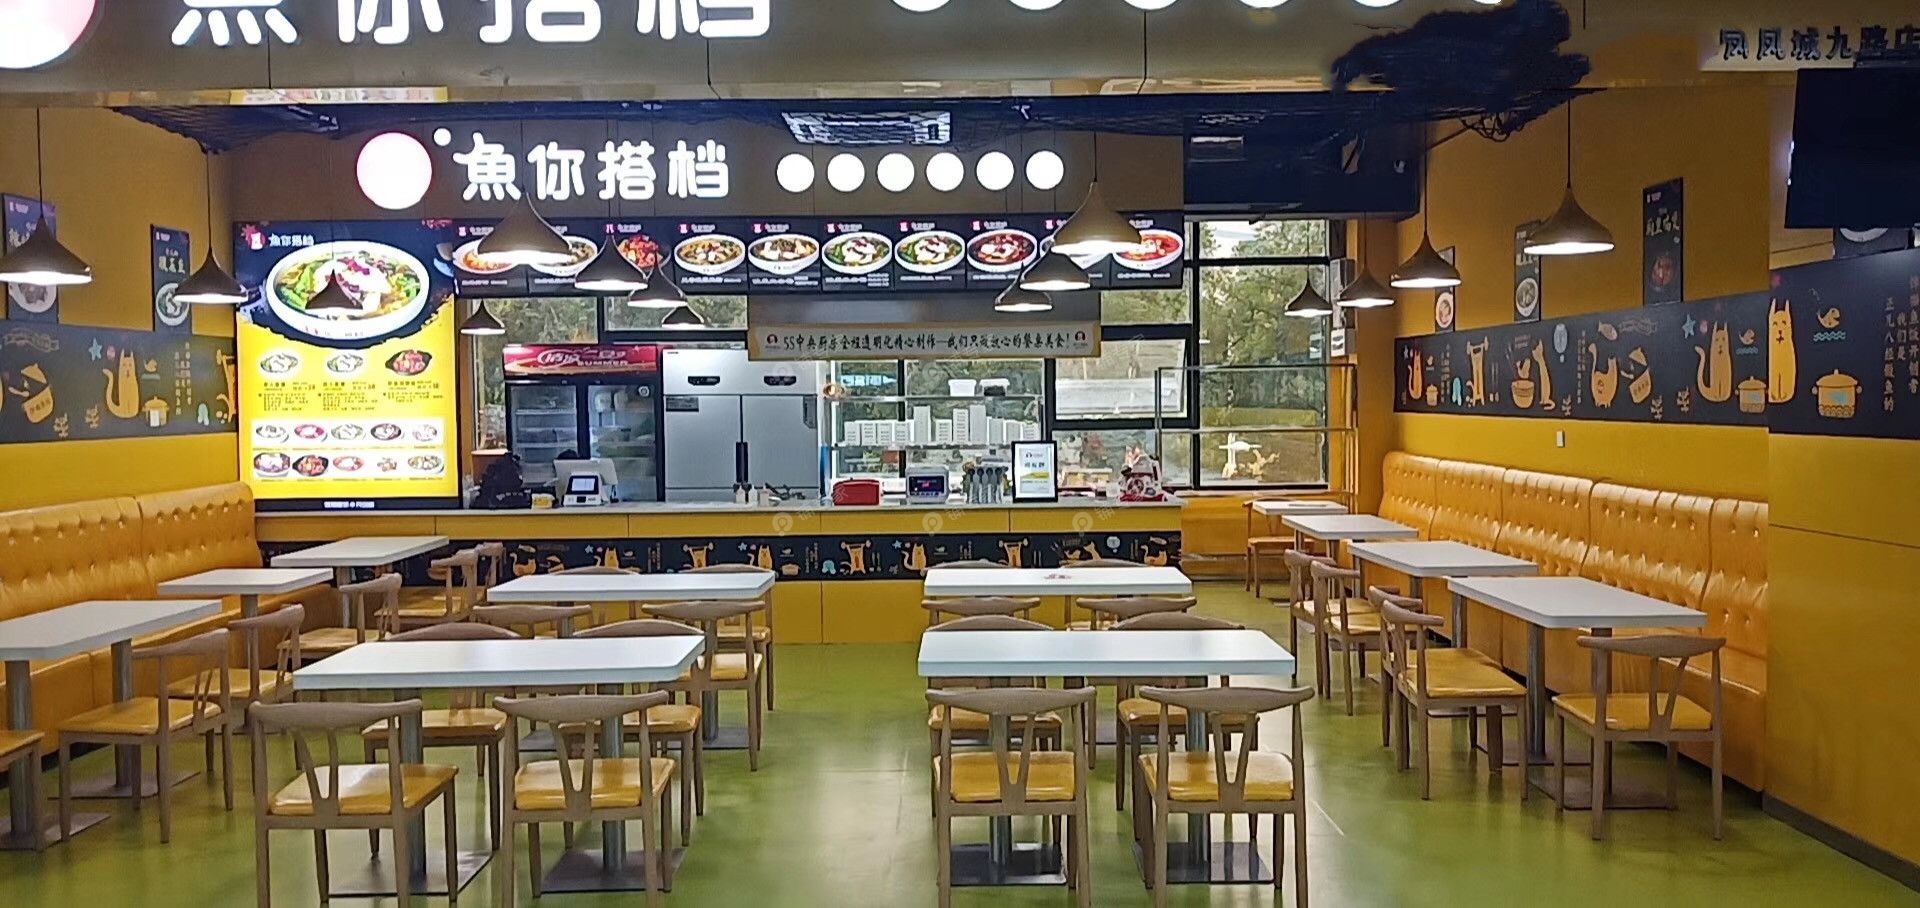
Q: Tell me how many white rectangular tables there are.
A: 11